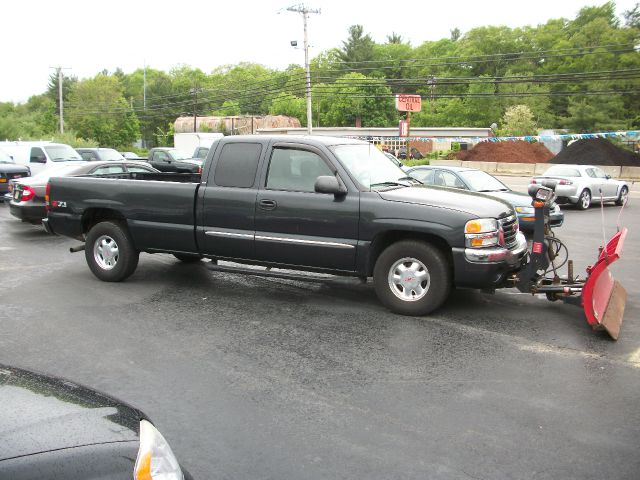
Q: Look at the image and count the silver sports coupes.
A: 1